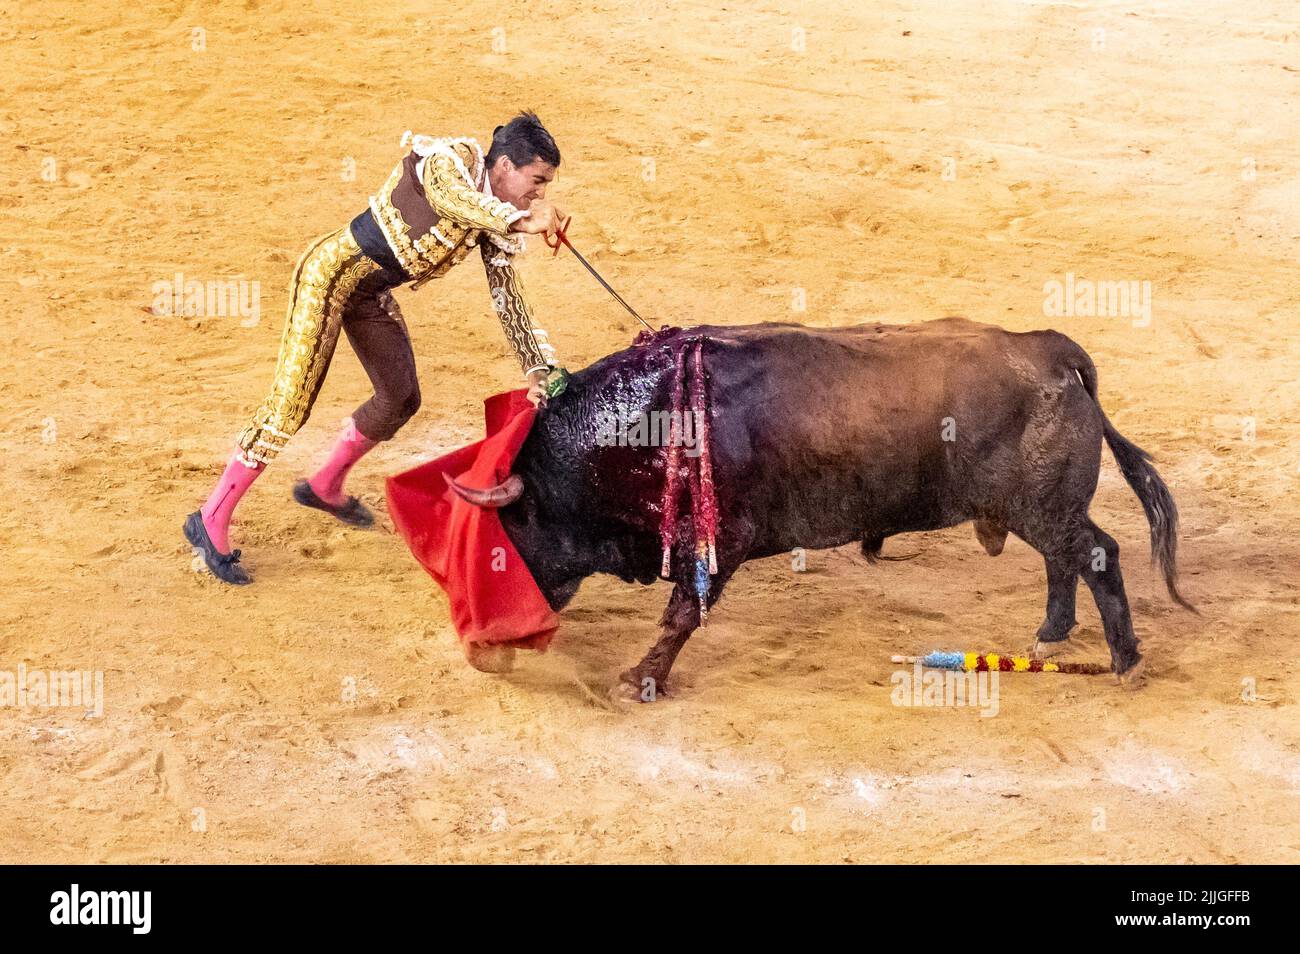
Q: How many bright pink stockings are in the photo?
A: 2